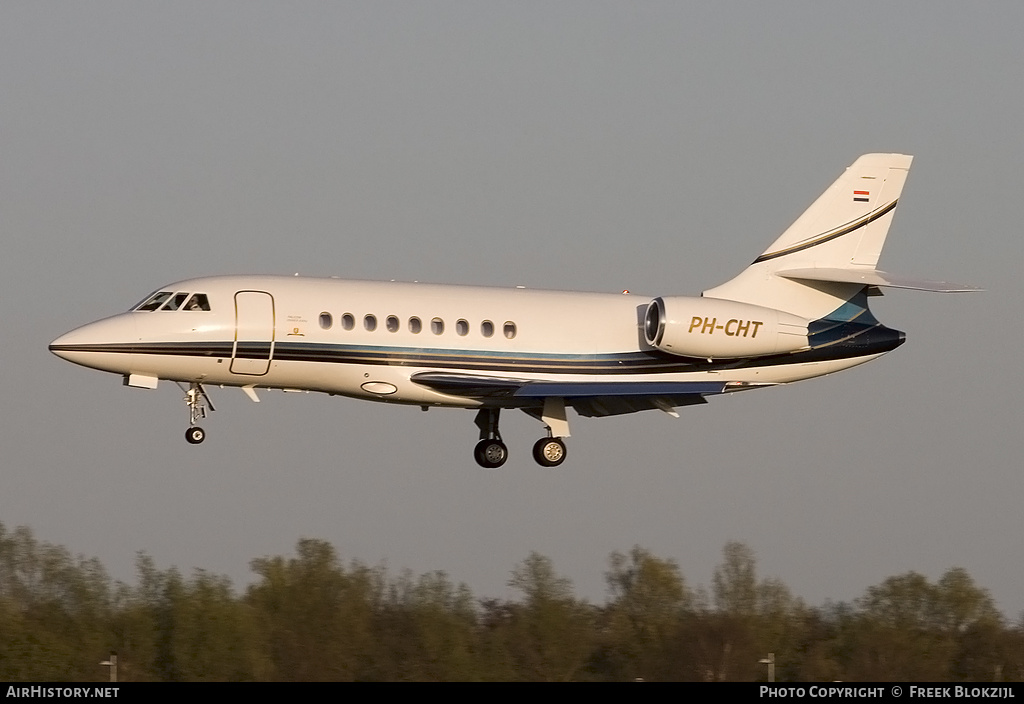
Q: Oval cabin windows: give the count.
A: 9